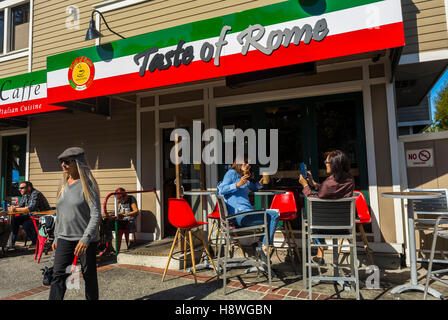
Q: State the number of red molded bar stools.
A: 4